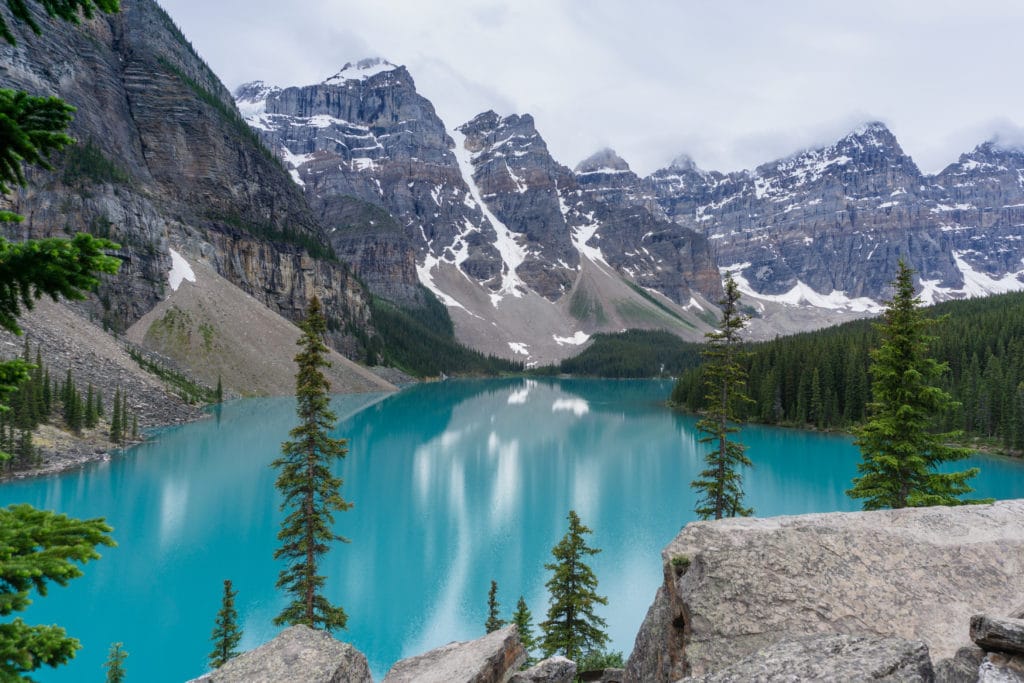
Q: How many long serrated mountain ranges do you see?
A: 1